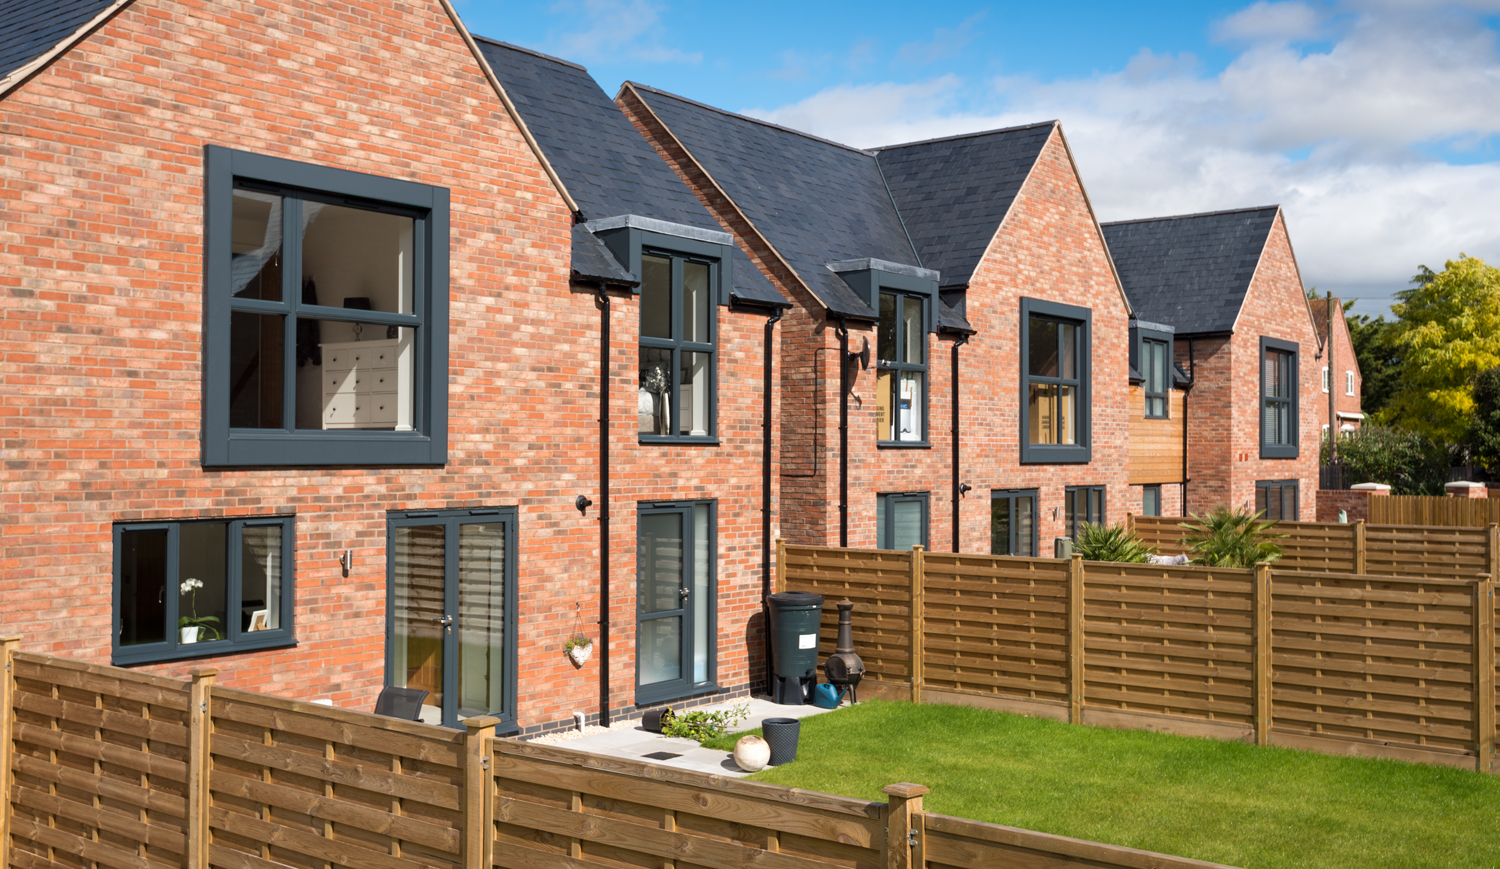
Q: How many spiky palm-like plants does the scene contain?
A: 2